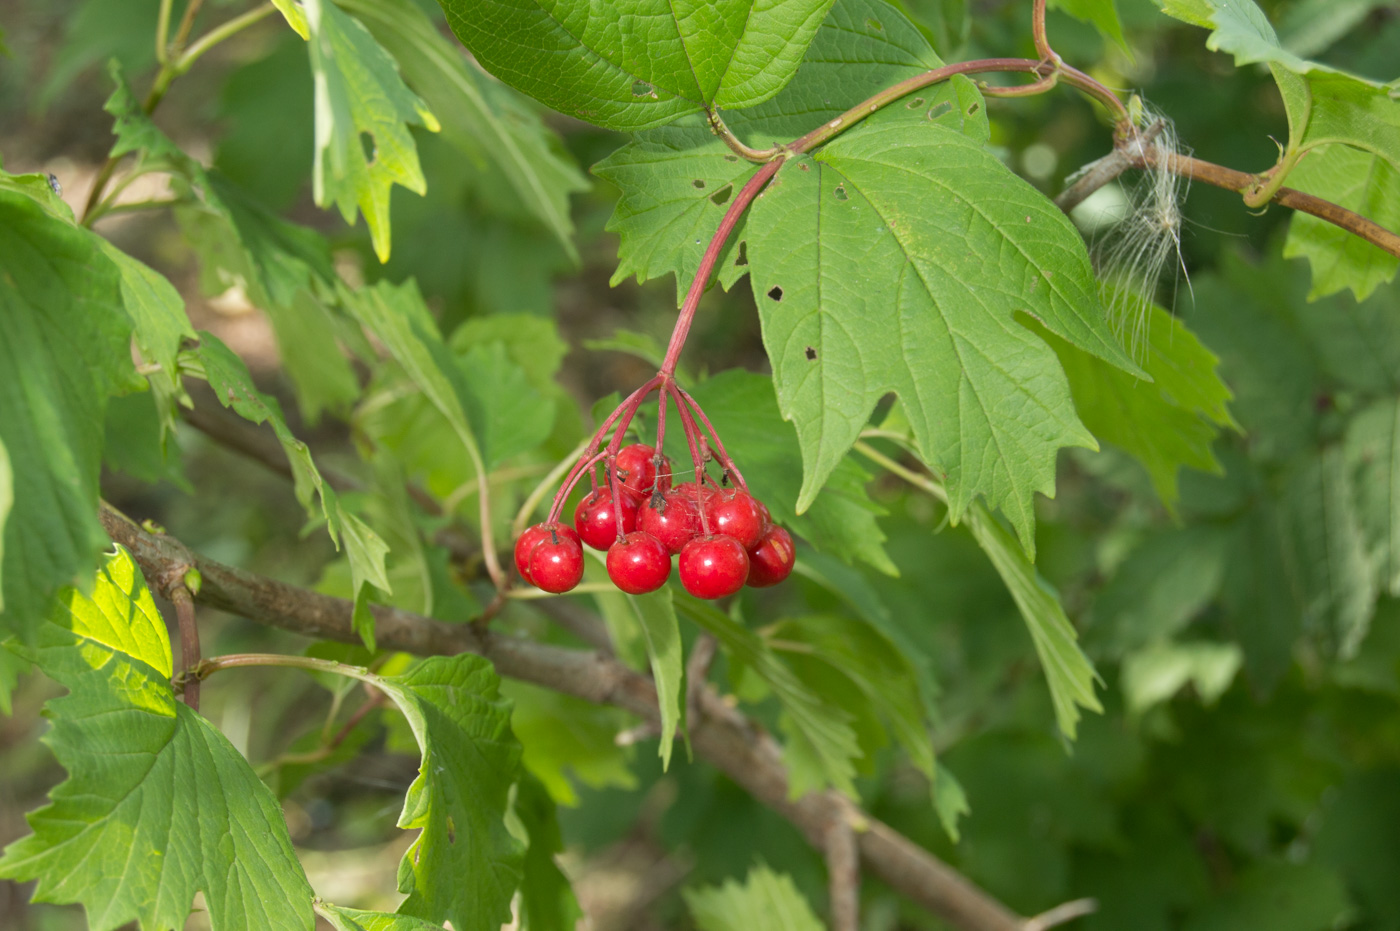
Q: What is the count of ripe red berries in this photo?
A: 11